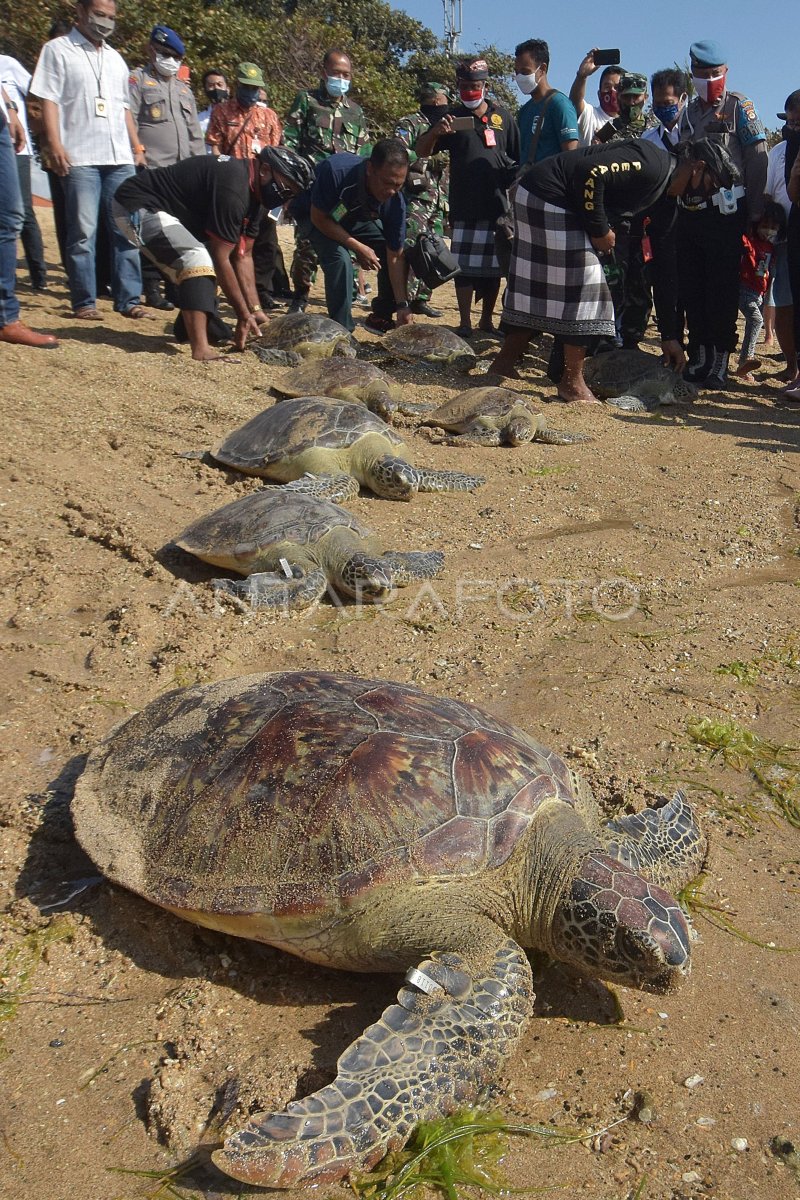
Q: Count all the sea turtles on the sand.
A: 8